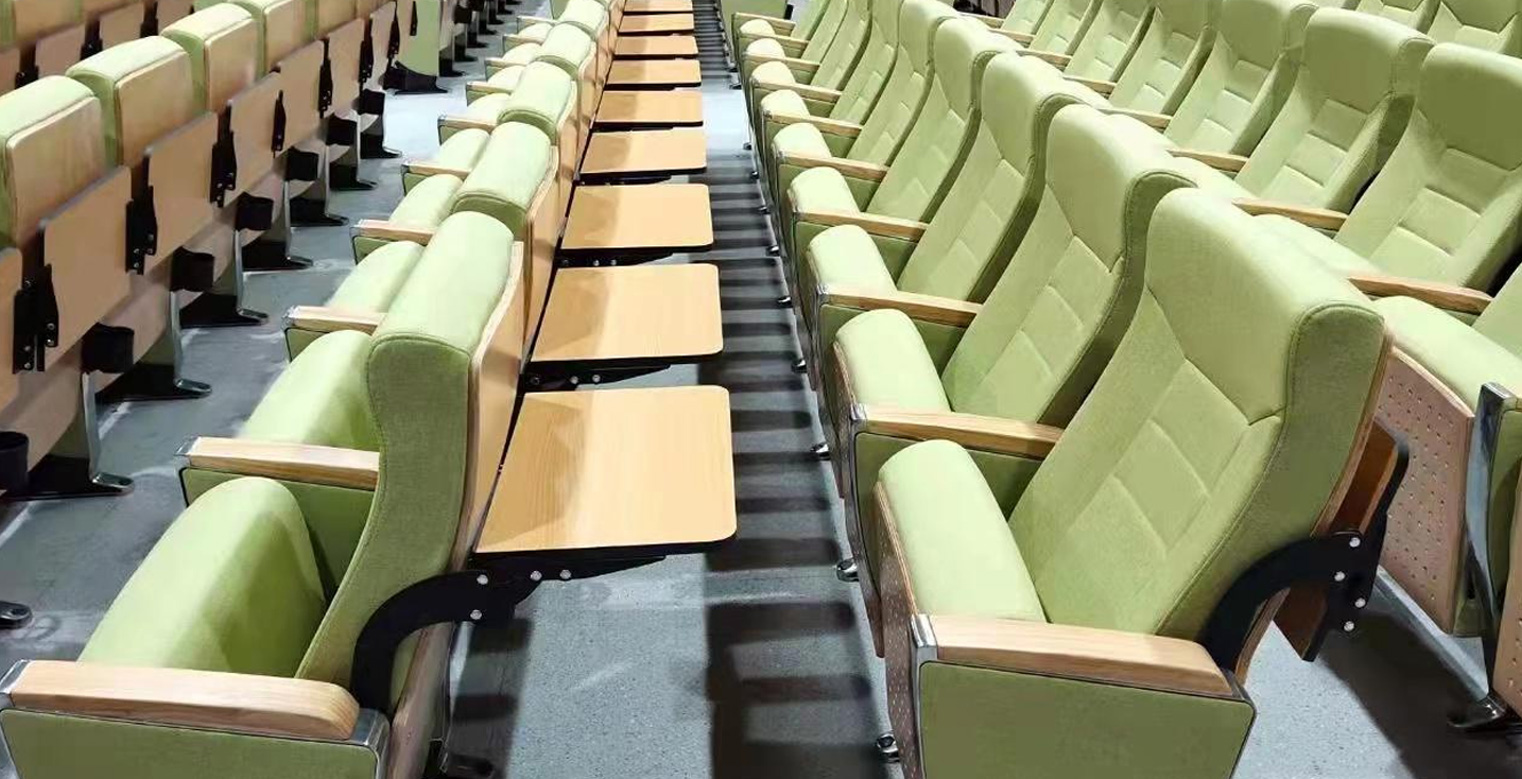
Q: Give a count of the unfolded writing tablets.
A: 9